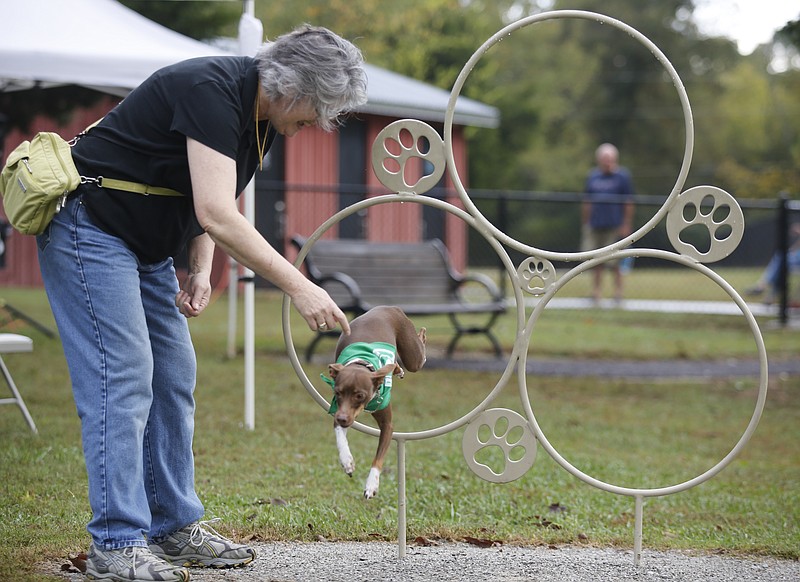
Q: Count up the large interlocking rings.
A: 3